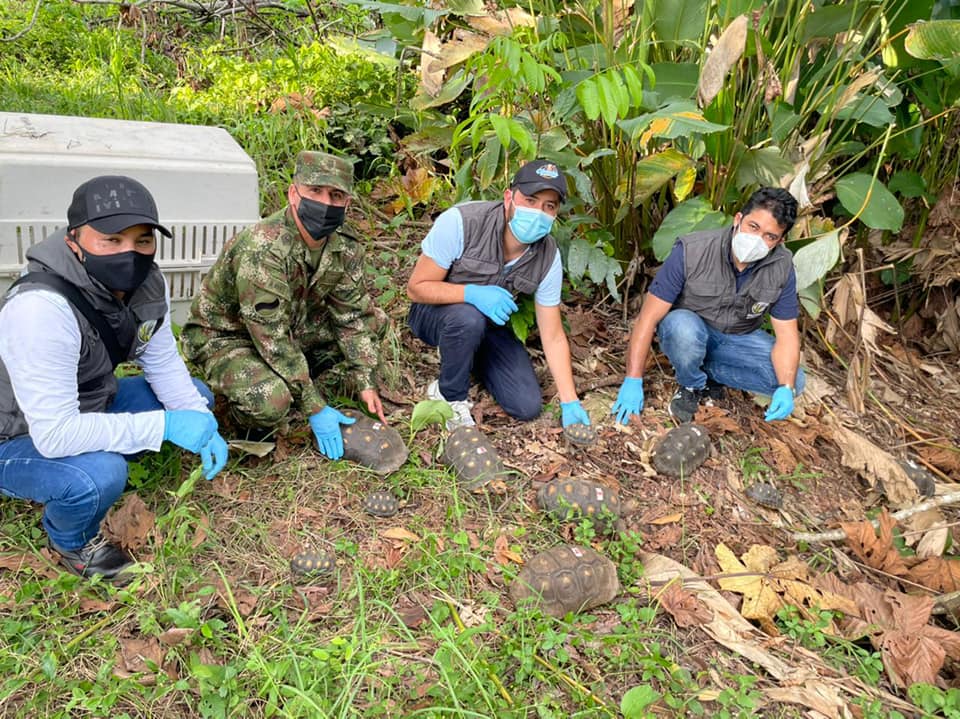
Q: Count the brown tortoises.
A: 10